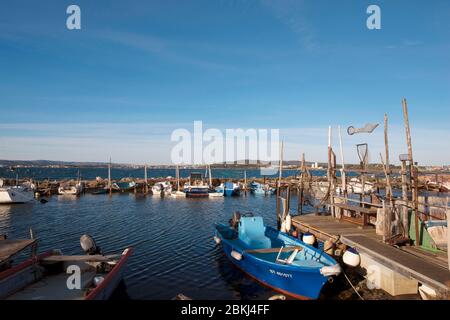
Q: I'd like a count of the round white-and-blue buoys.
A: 2